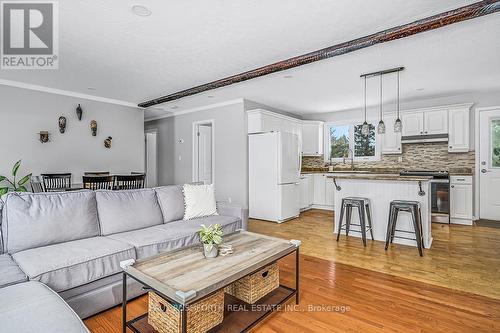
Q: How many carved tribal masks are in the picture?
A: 5